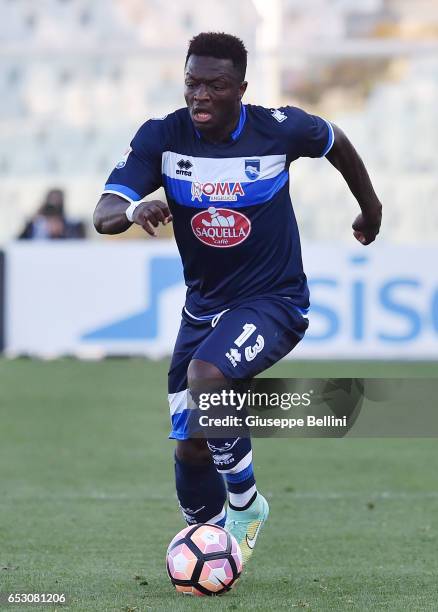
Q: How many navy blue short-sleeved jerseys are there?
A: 1